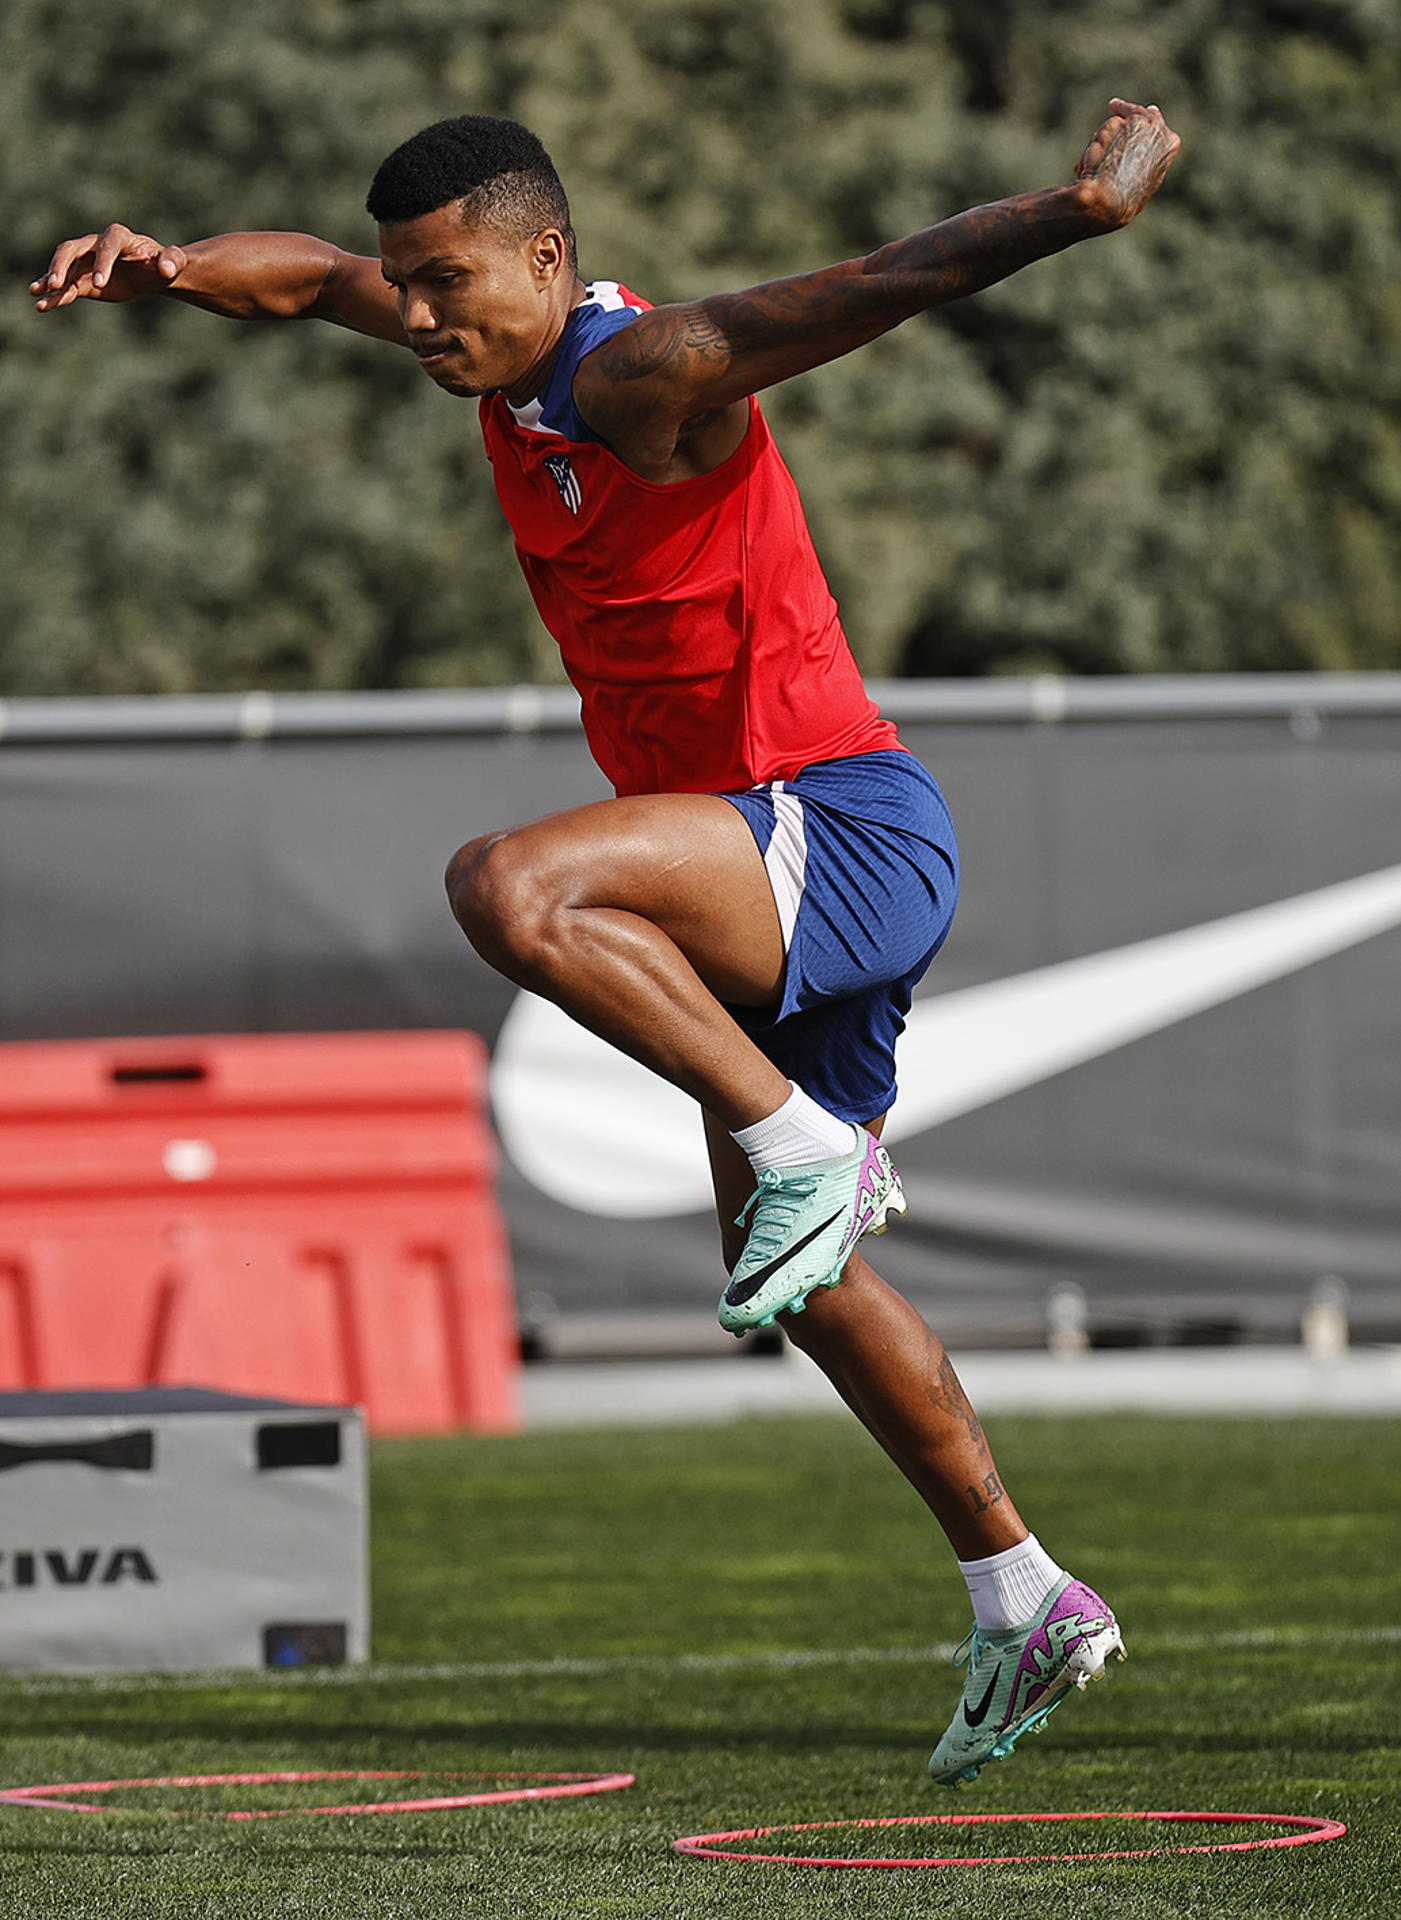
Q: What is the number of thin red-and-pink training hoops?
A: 2